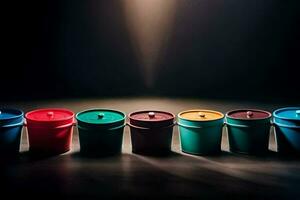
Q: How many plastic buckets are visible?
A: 7